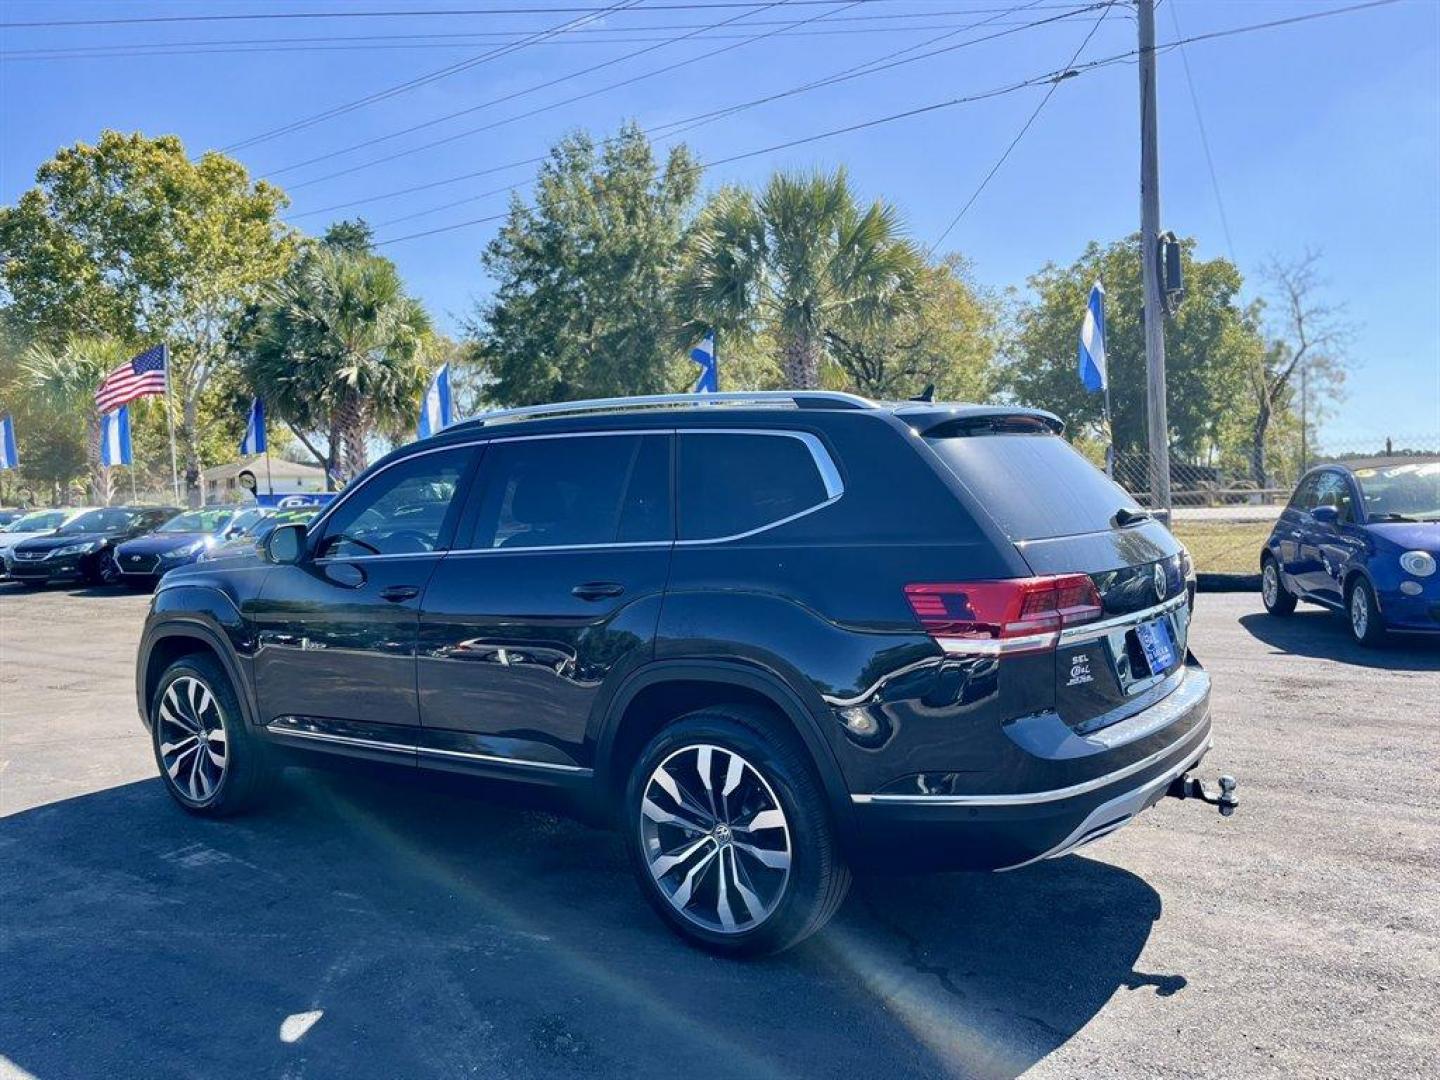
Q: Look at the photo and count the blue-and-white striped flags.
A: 6